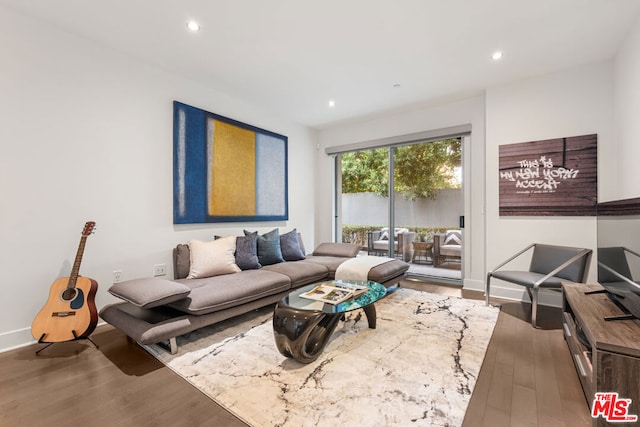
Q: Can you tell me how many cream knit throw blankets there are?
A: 1